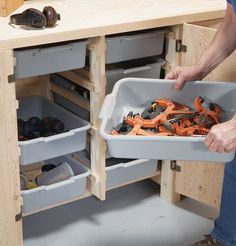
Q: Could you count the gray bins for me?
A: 7